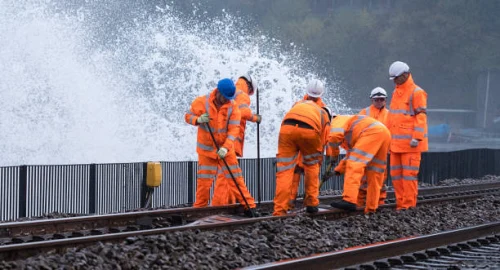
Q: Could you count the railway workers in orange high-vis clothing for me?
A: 7